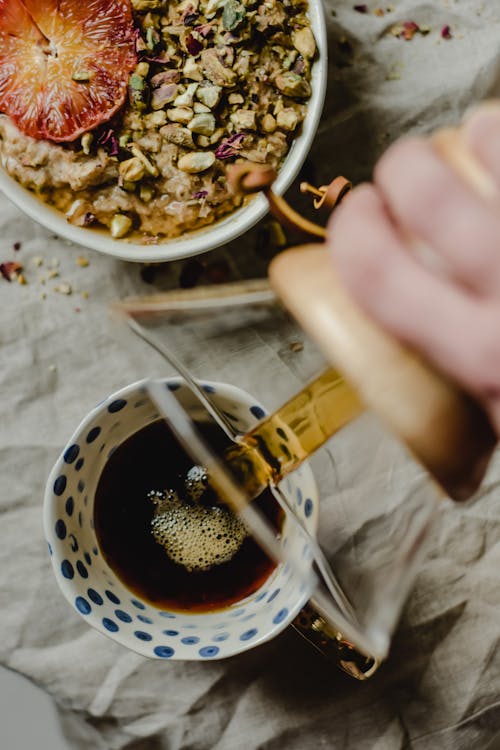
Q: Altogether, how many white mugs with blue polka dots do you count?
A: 1